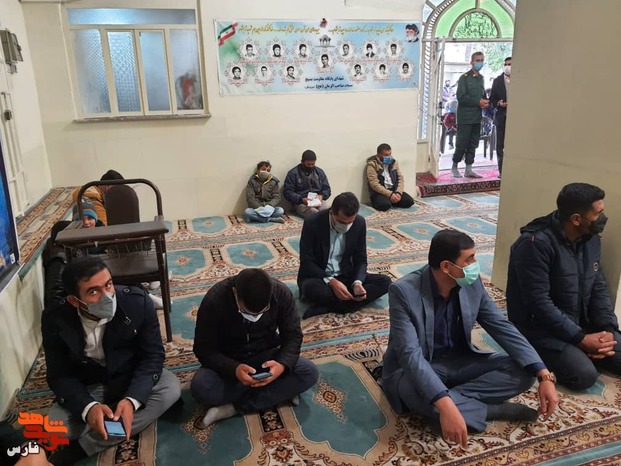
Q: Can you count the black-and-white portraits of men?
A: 13